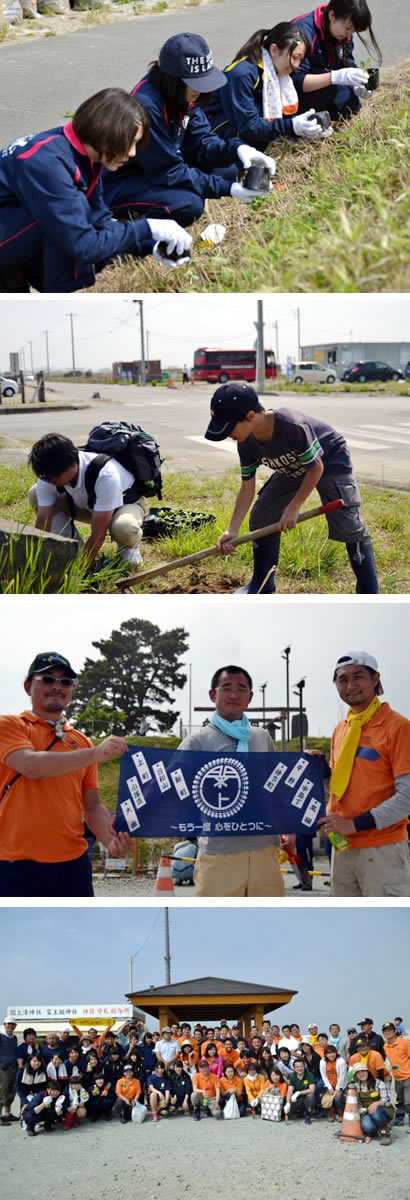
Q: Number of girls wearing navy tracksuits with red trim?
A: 3